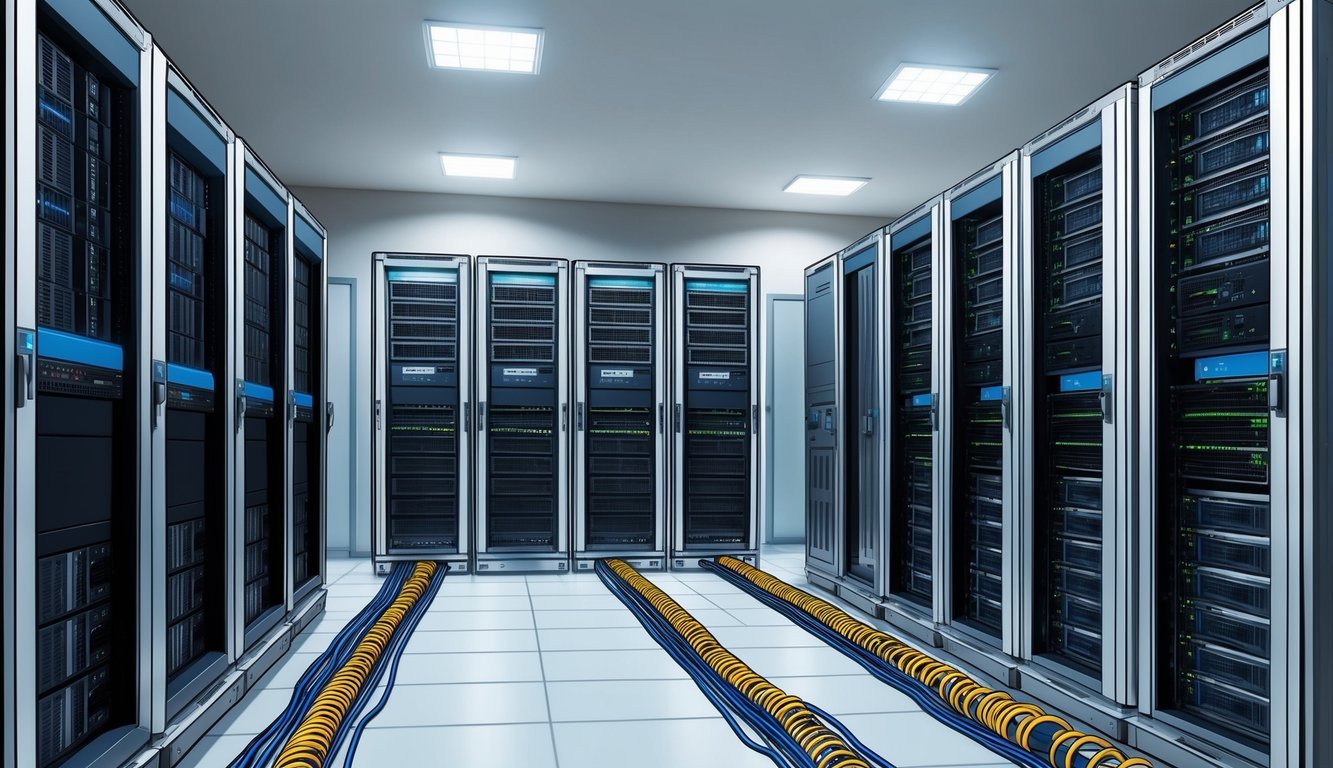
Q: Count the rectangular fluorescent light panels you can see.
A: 4